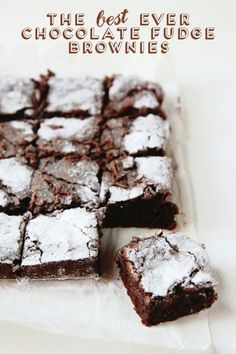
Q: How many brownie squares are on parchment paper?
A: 12